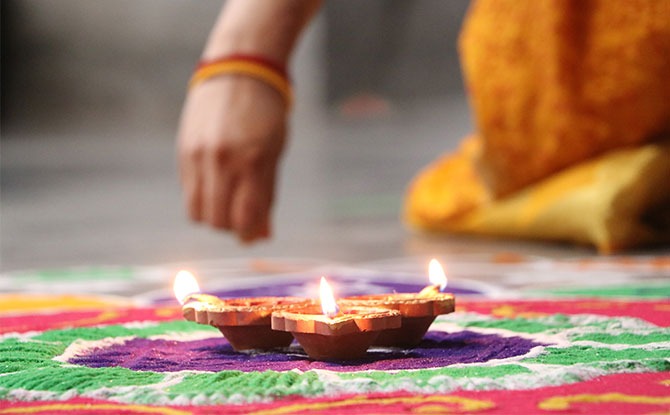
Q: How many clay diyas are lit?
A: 3